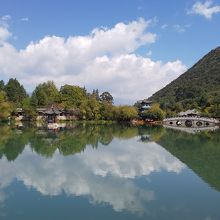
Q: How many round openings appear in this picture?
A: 5